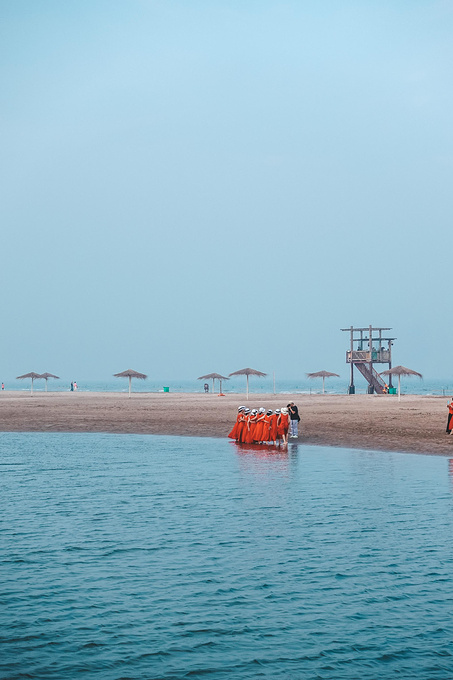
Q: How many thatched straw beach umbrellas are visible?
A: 7